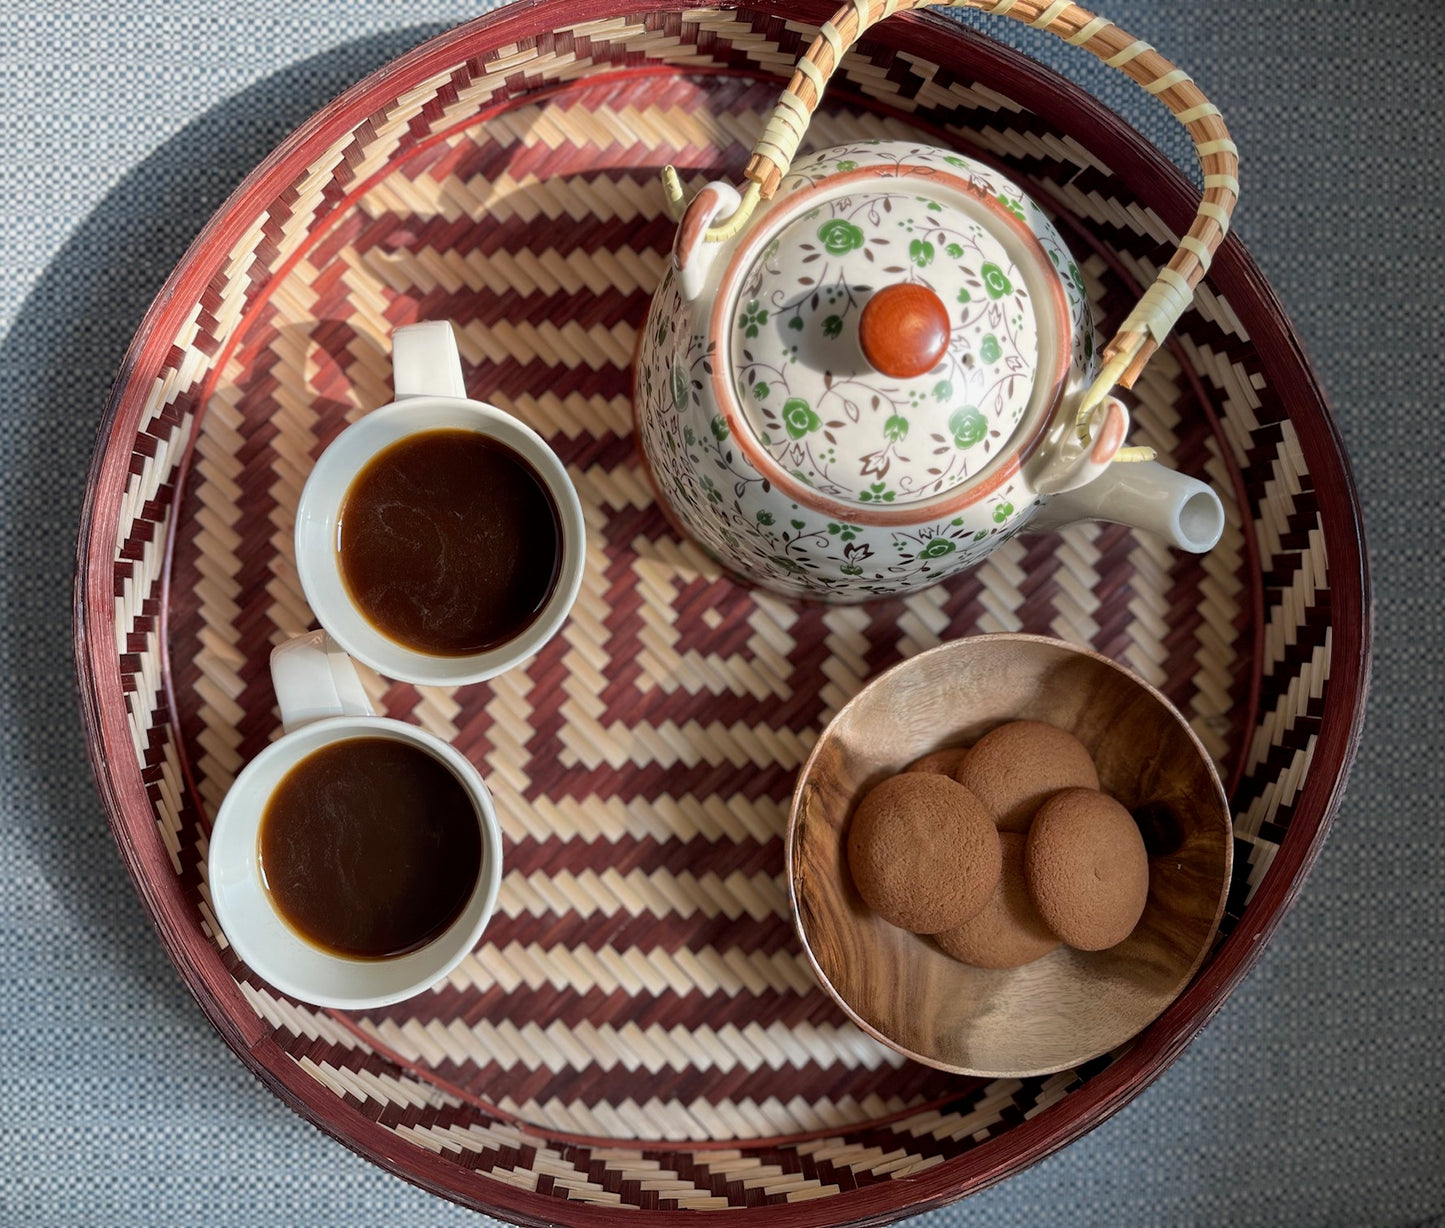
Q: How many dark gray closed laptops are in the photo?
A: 0